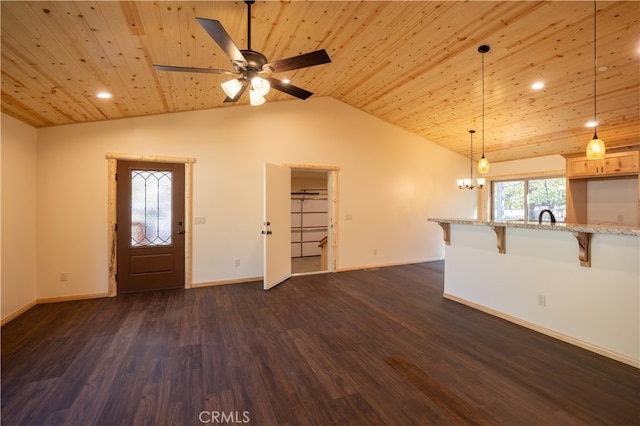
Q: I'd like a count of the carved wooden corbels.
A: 3